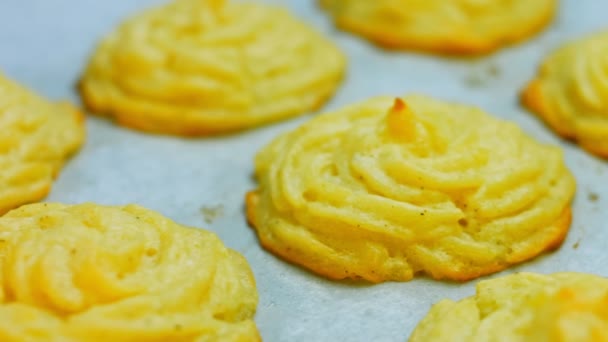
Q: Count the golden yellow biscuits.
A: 7